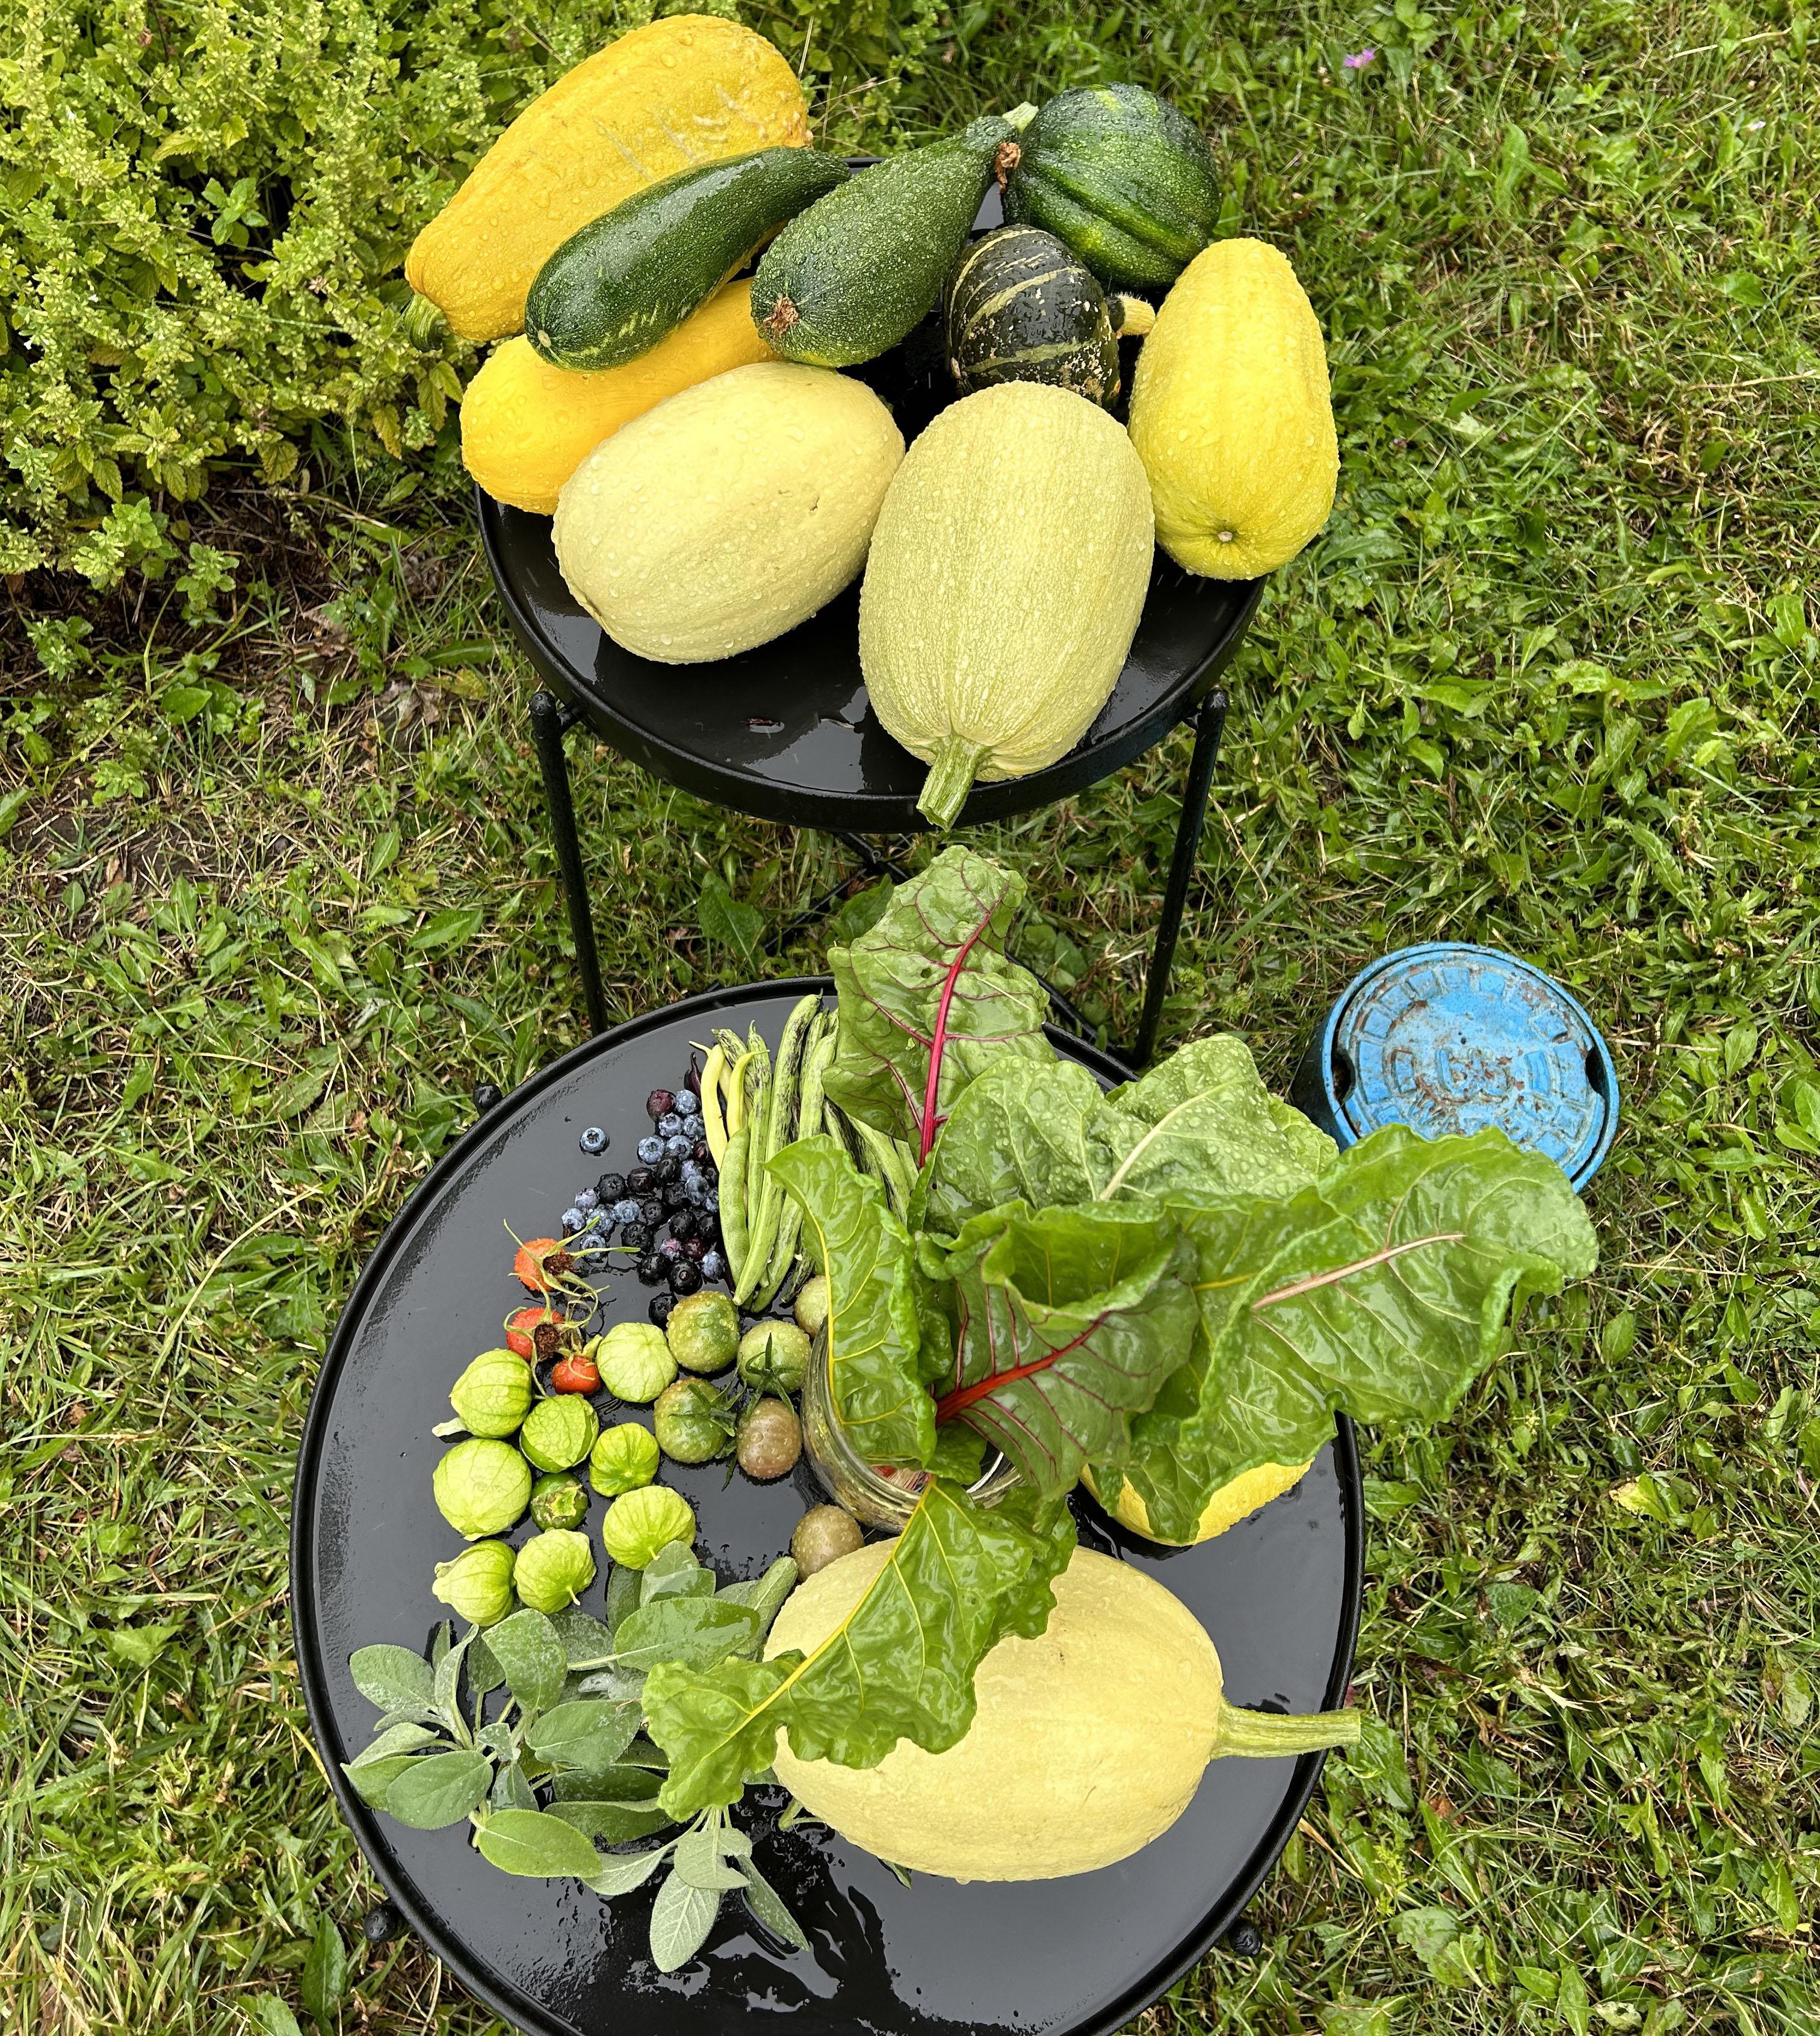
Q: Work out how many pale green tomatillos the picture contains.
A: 8